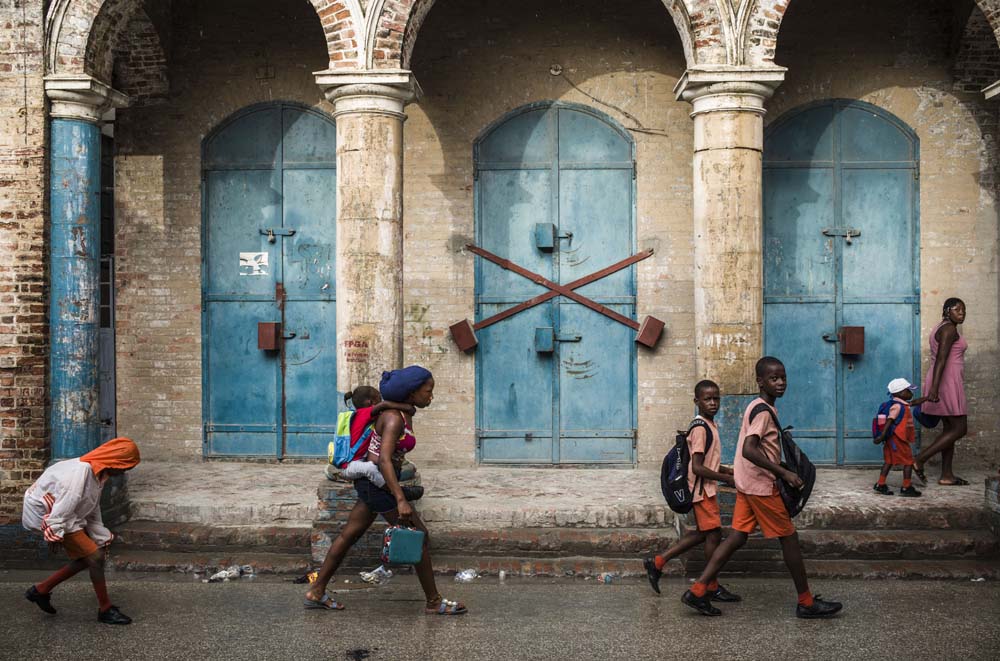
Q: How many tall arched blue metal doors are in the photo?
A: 3